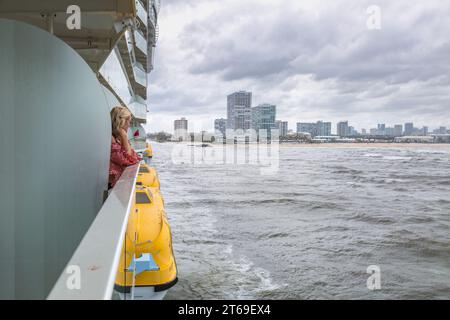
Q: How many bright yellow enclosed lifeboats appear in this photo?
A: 3